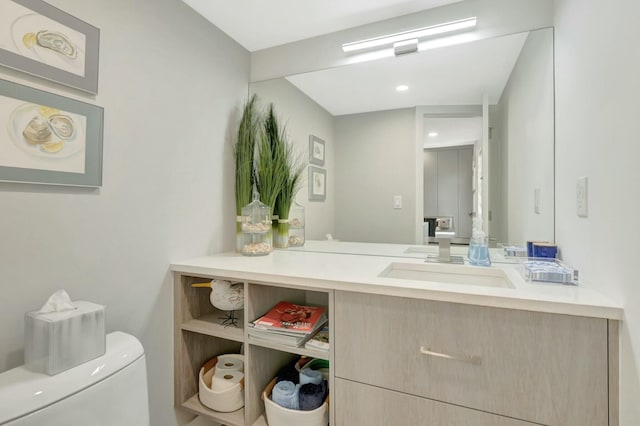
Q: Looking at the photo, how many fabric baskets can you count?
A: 2